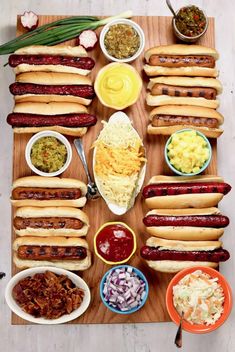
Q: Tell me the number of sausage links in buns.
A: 12